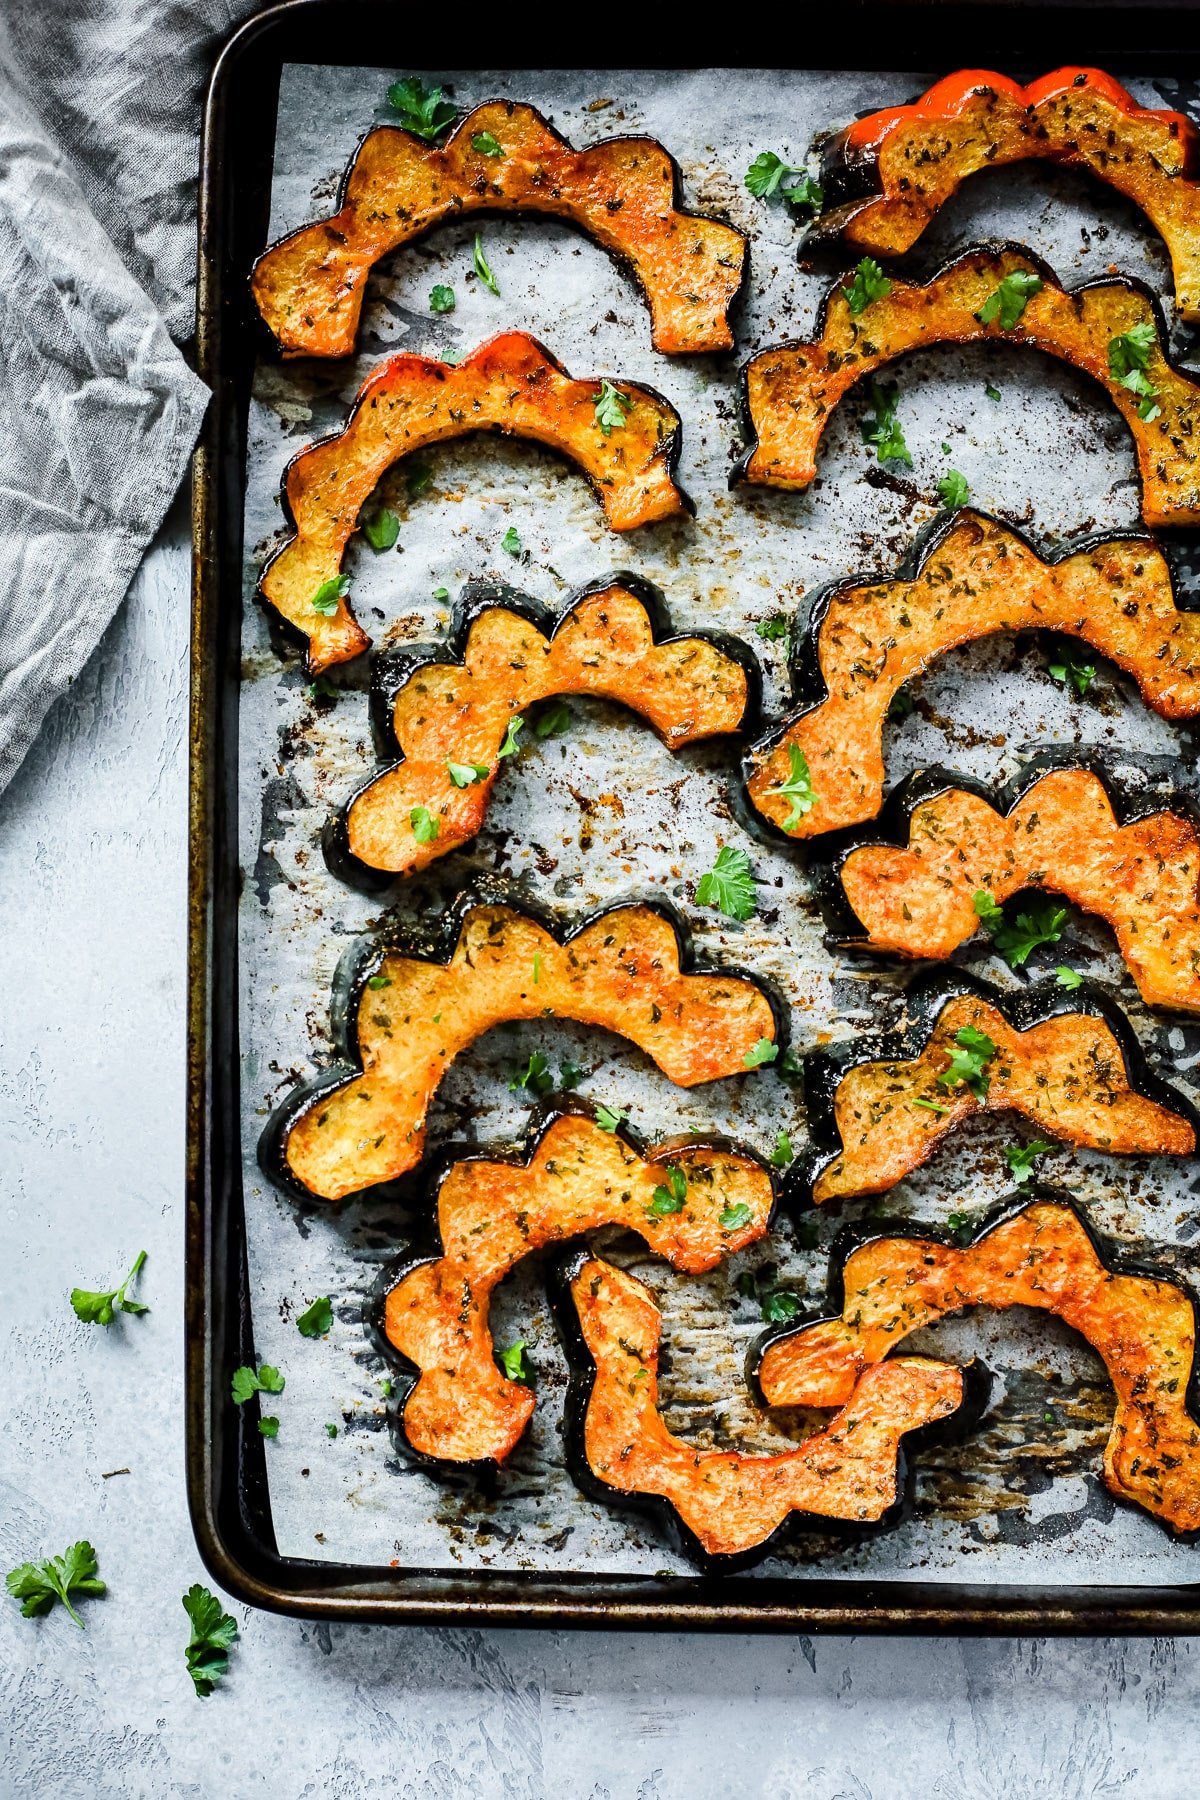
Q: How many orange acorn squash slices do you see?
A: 12